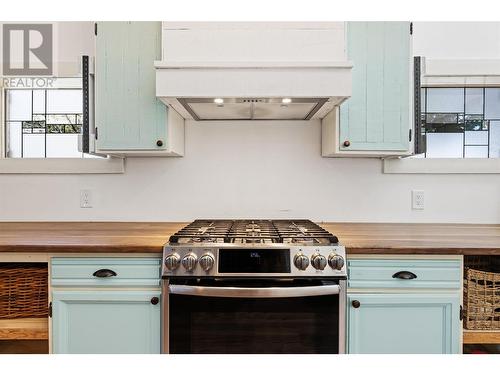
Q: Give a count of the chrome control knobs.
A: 6